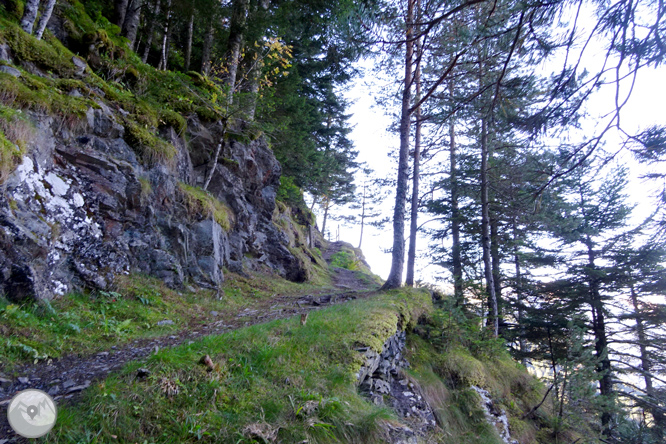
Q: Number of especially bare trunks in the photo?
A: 2